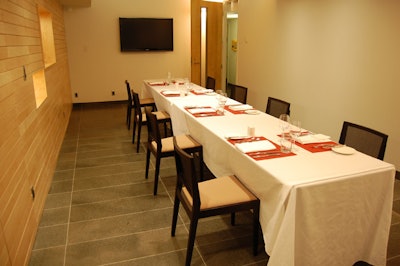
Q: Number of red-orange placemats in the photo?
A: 8